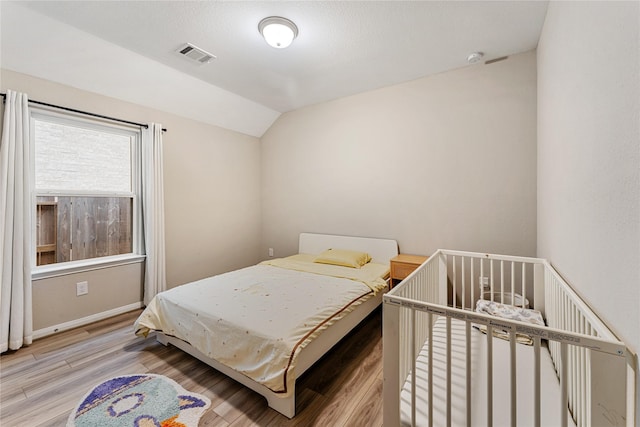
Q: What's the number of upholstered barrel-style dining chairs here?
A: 0